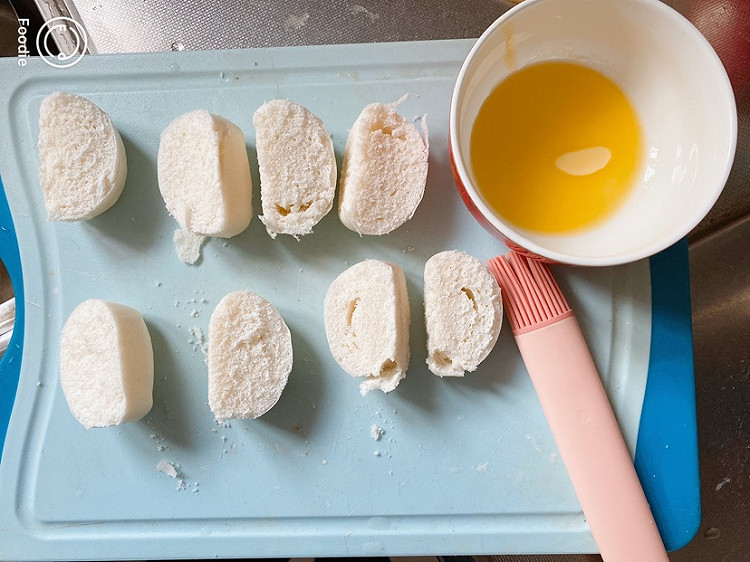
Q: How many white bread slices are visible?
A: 8